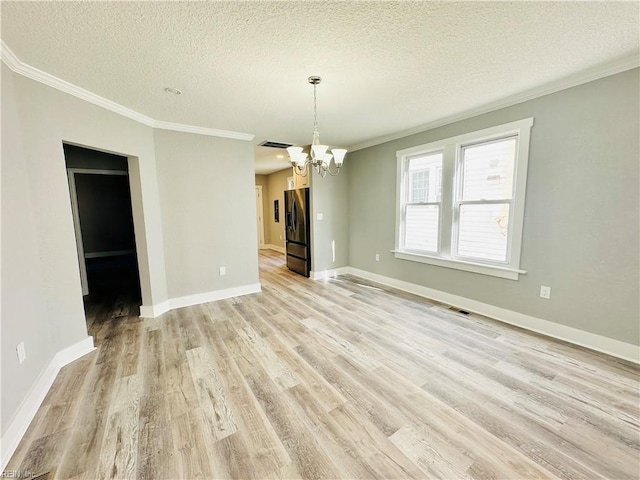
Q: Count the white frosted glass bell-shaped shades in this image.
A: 5